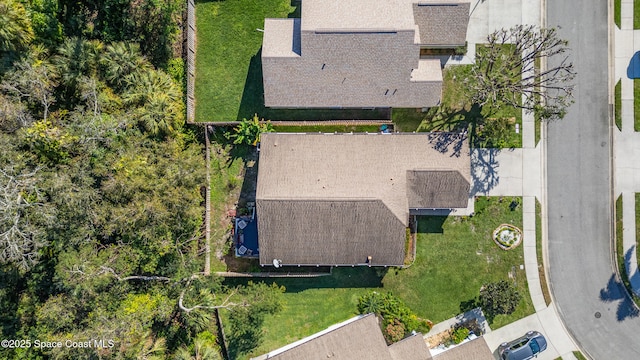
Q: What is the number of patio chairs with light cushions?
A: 2